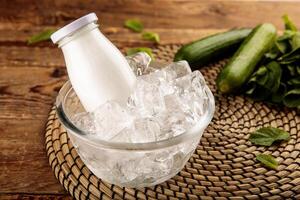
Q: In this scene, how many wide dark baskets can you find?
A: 0